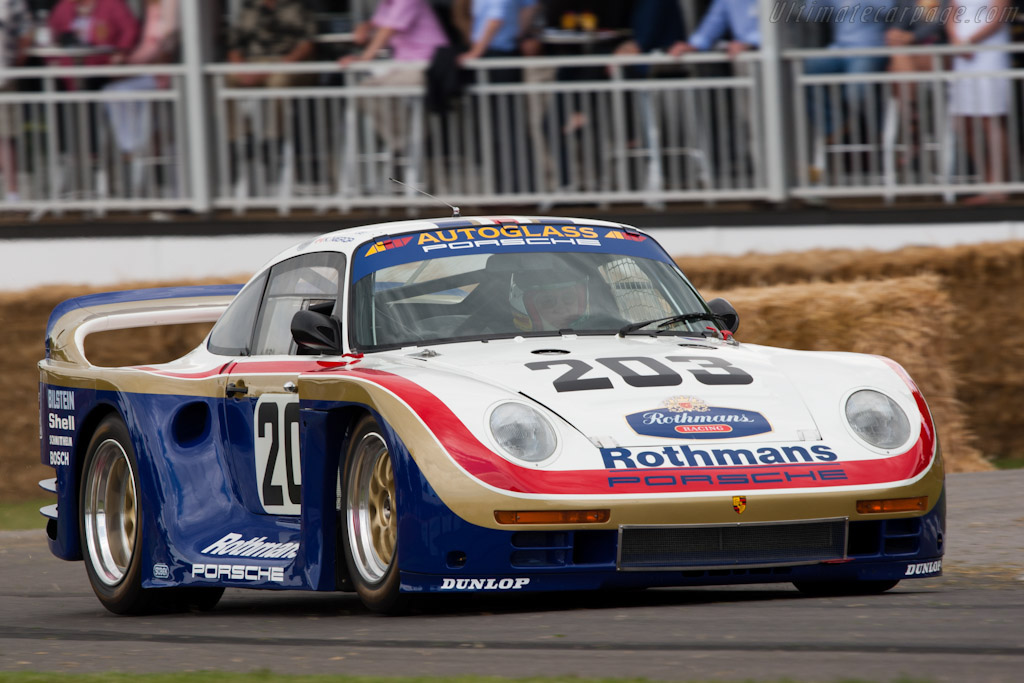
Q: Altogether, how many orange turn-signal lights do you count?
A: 2